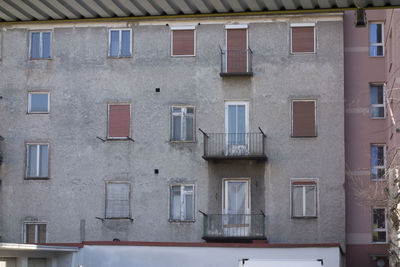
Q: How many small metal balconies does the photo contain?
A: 3